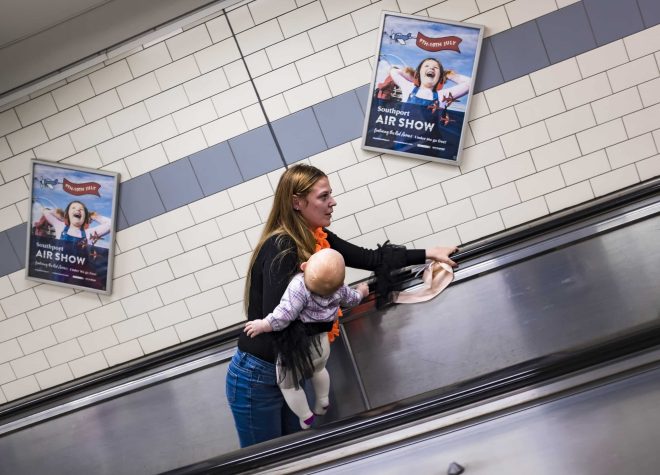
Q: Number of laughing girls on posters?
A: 2